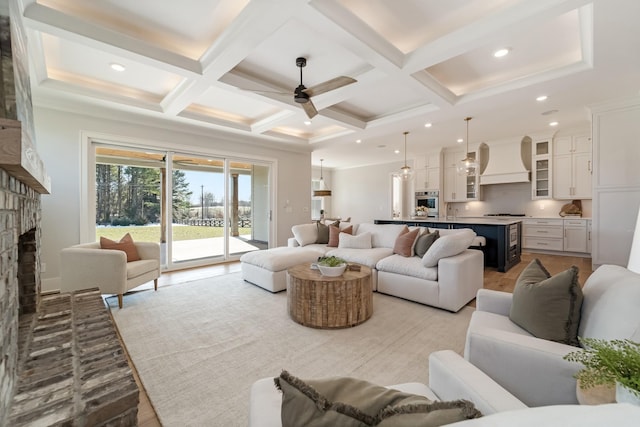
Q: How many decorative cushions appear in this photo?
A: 8